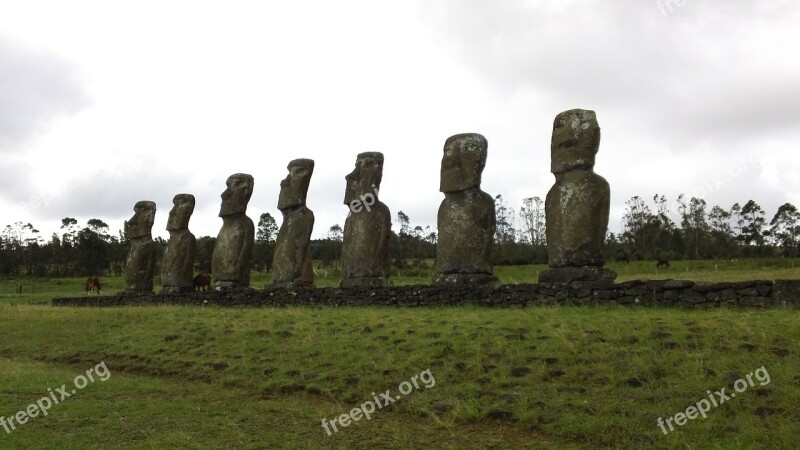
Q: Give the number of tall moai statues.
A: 7